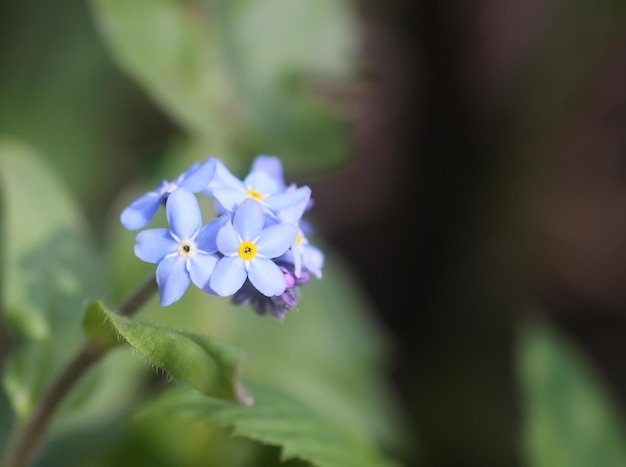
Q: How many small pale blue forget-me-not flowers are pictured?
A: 5